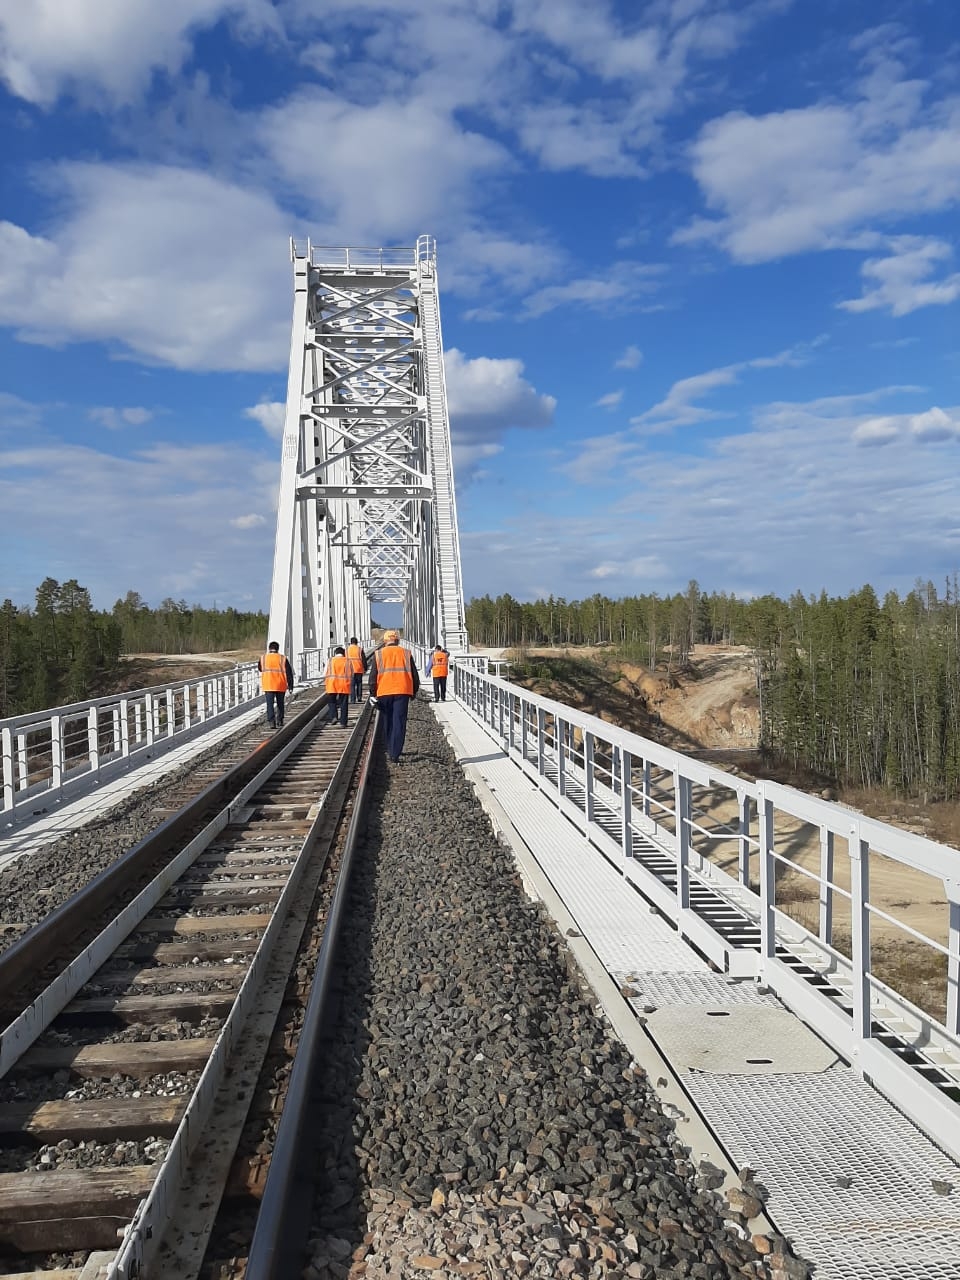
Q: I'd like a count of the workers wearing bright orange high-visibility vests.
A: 5